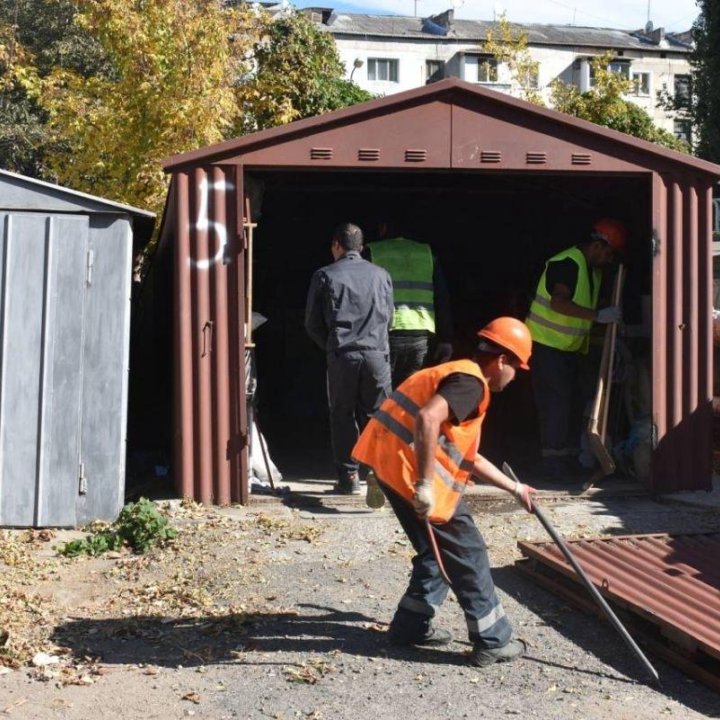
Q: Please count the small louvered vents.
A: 6